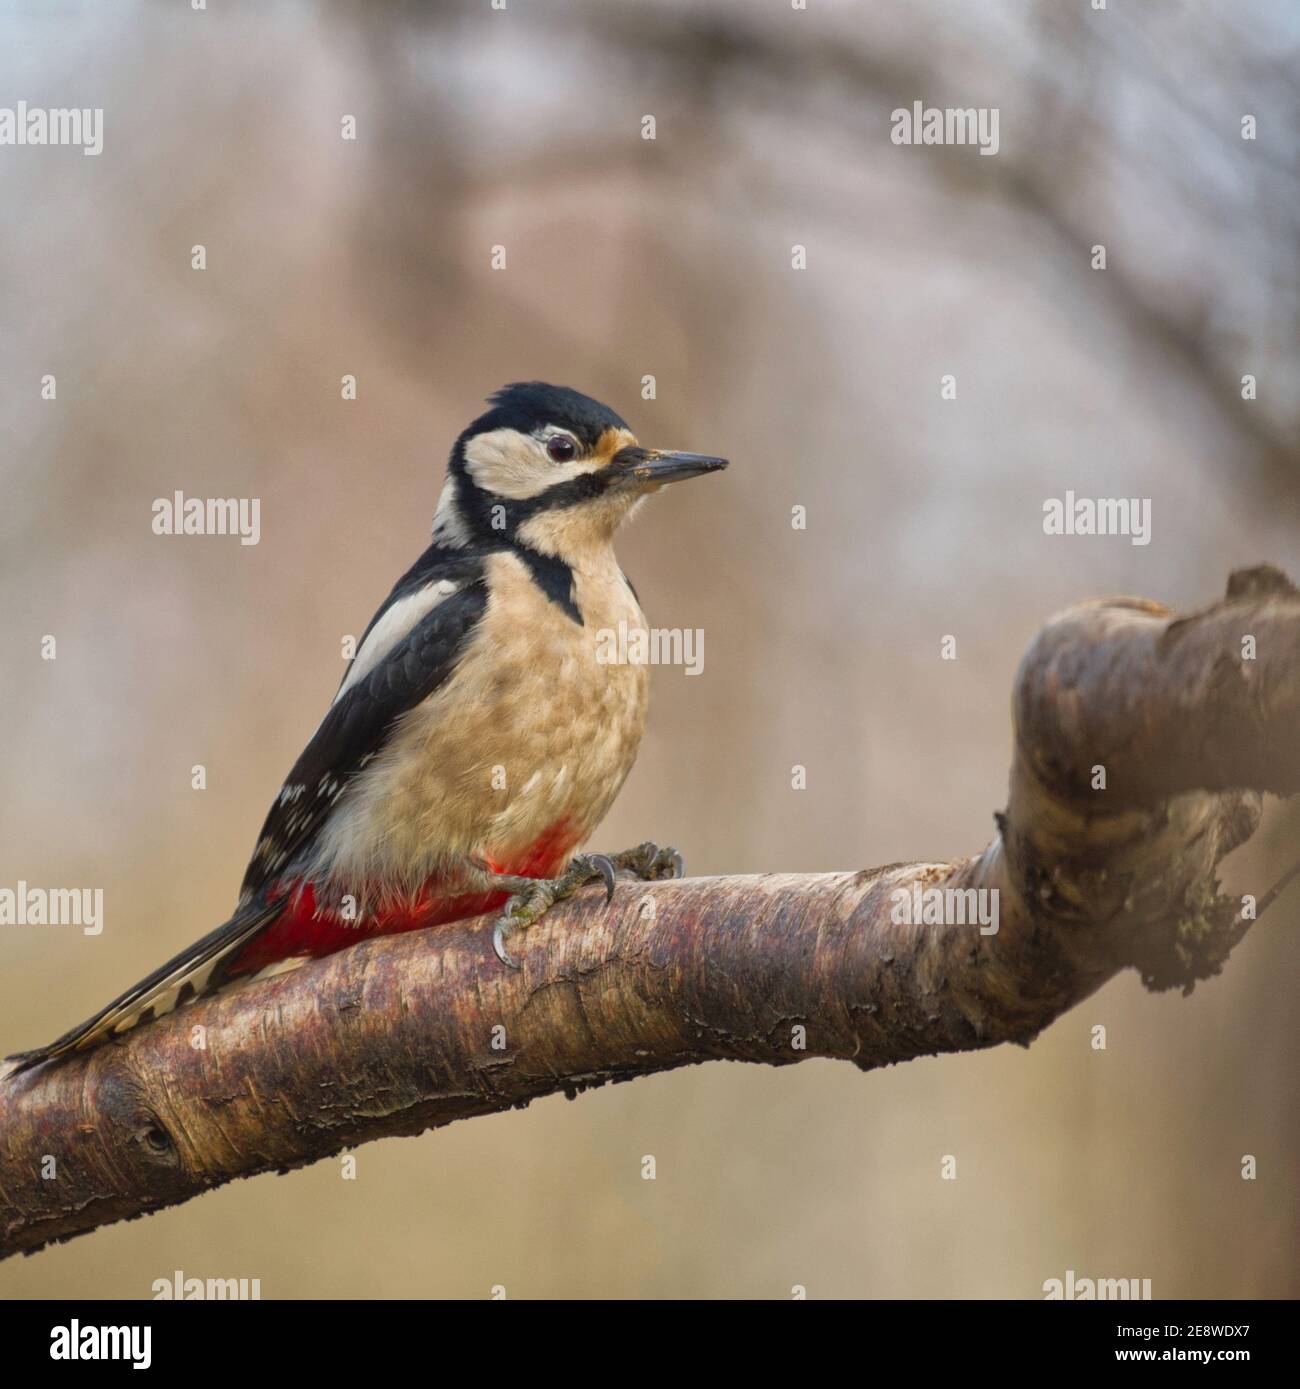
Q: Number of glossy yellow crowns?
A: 0